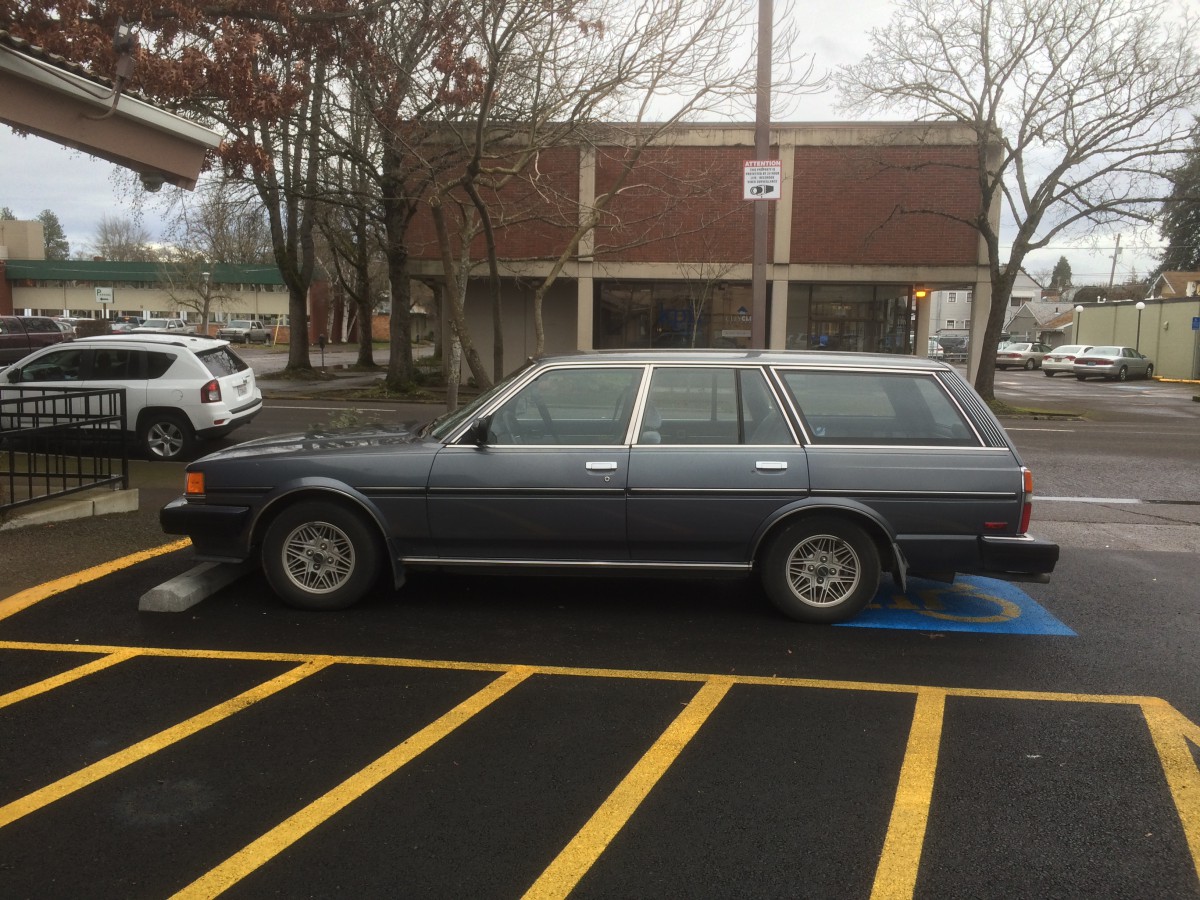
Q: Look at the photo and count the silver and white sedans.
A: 3